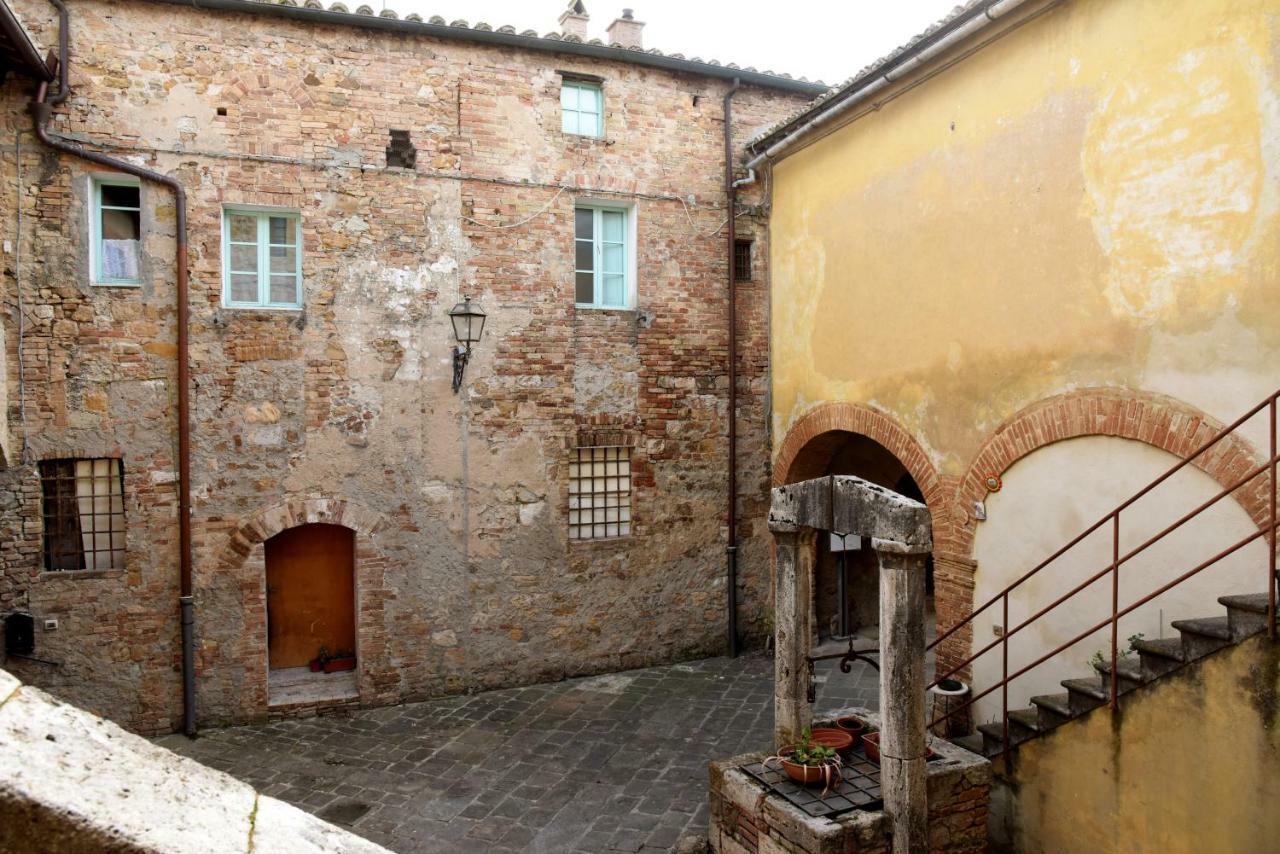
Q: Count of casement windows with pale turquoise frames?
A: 4